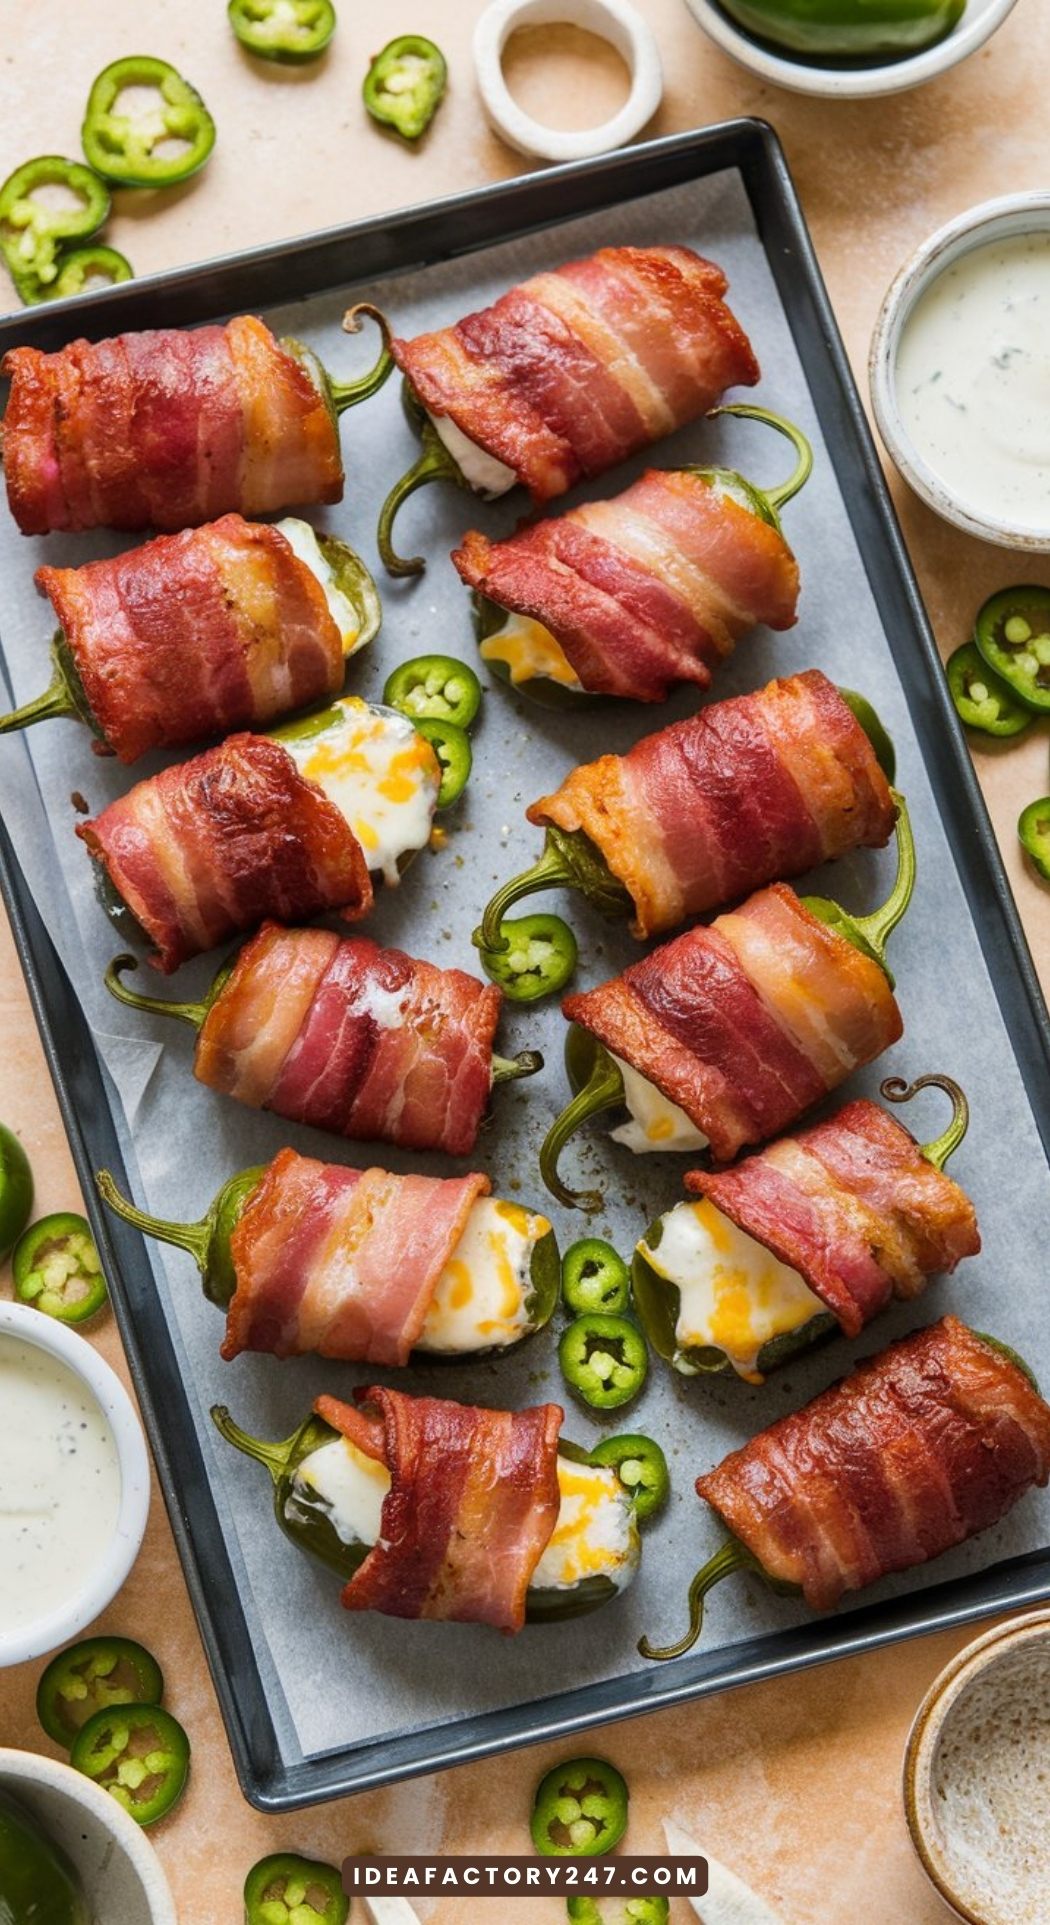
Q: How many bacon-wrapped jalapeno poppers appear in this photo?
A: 12